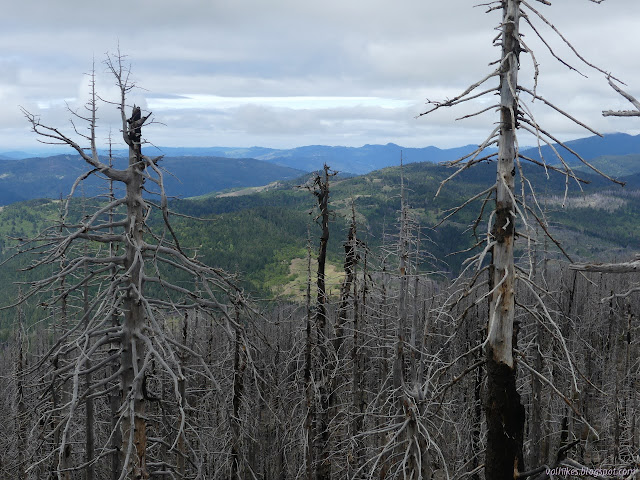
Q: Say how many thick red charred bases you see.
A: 0